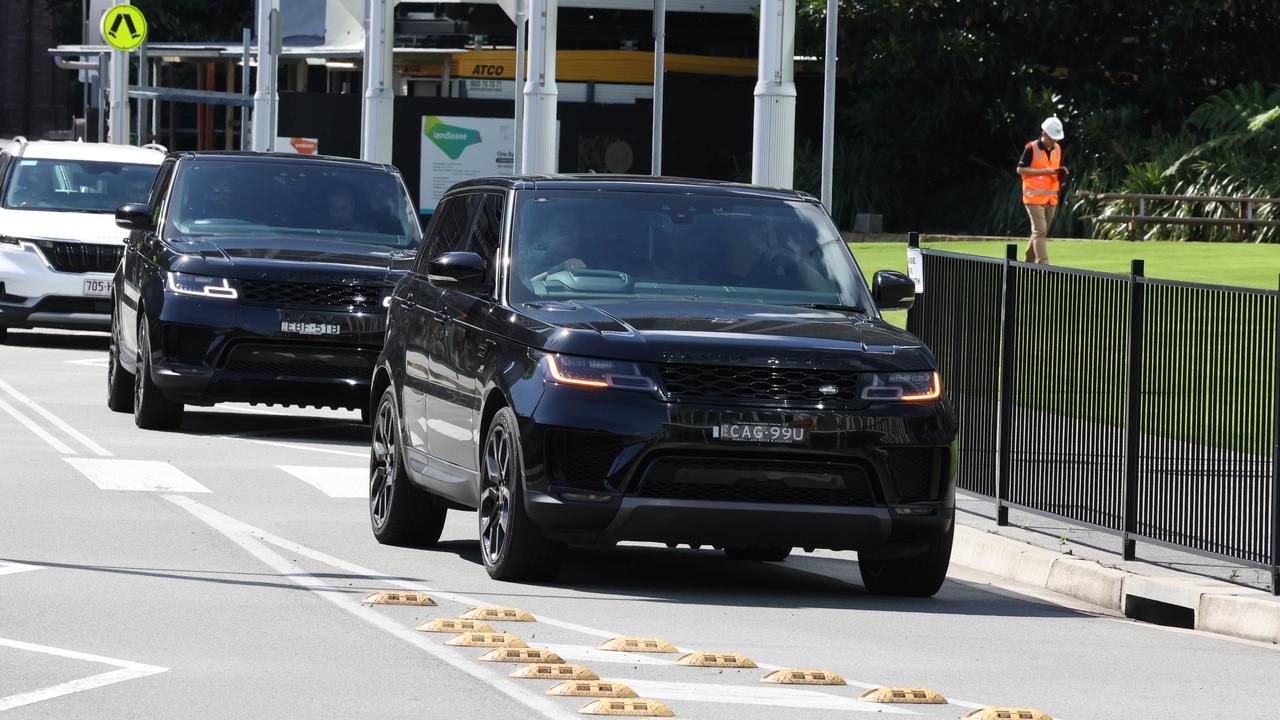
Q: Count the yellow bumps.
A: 13